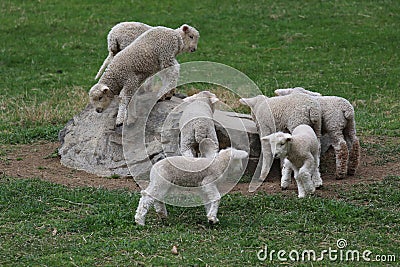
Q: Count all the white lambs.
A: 7